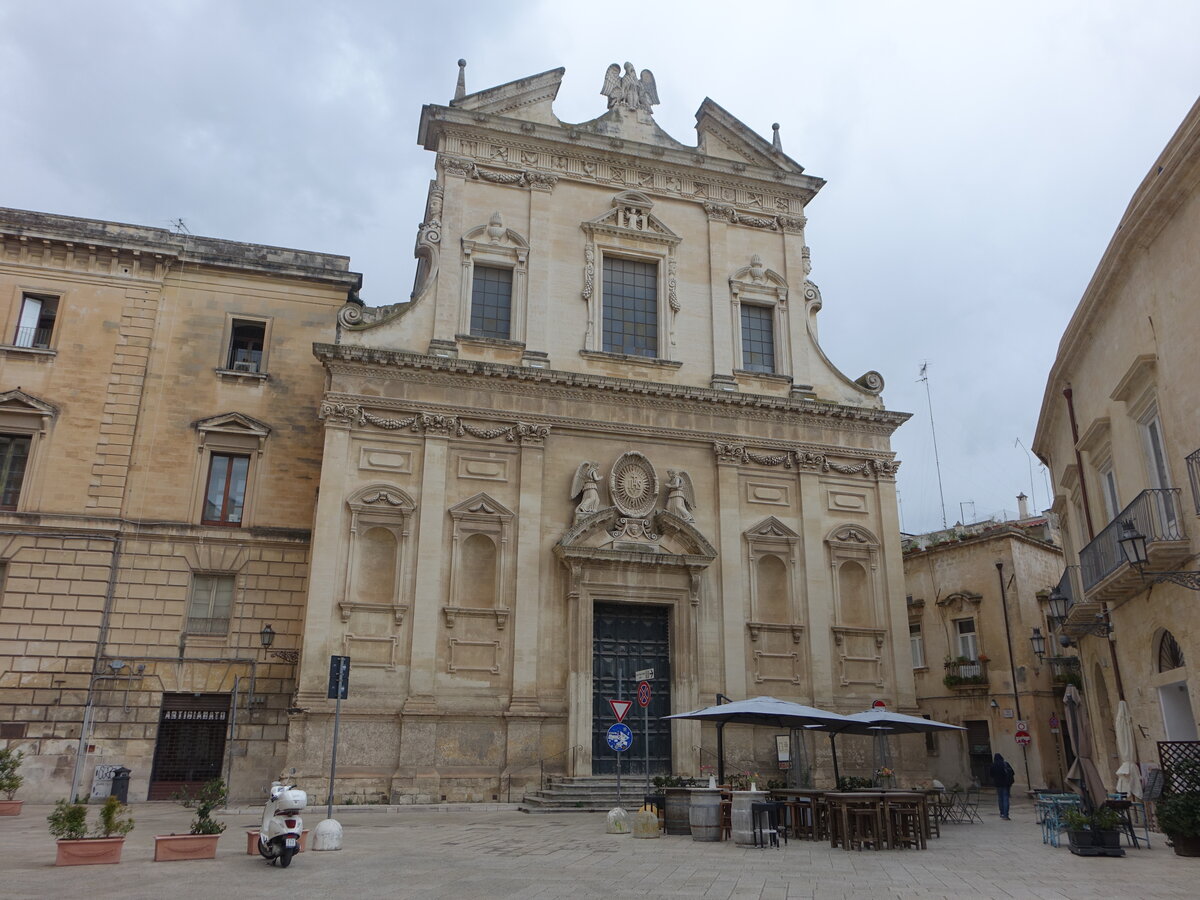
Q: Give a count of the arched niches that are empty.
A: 4